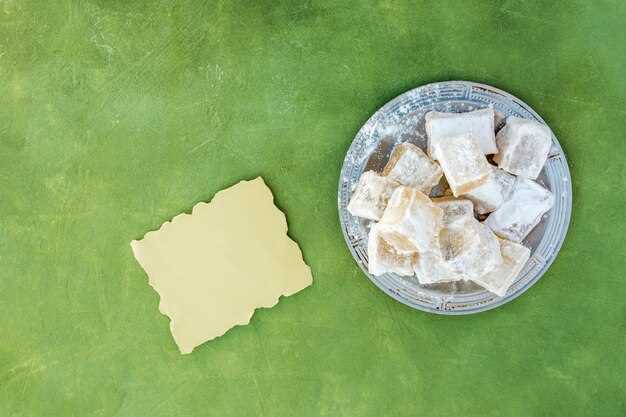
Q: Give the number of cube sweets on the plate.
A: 13